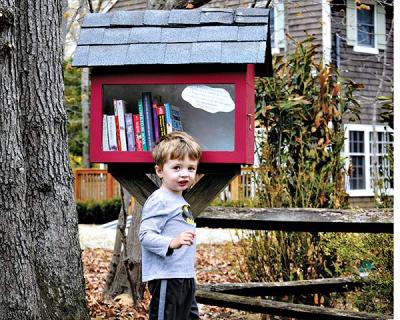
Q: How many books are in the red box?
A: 12